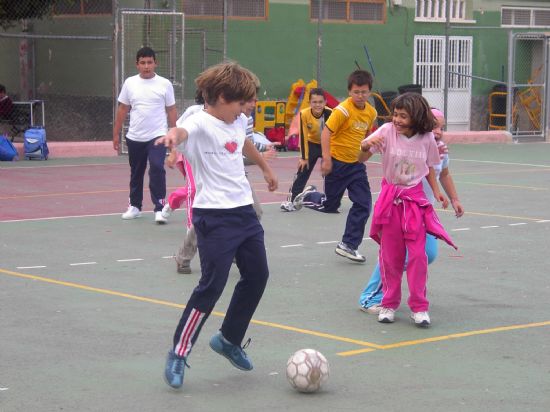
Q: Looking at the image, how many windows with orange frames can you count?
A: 3